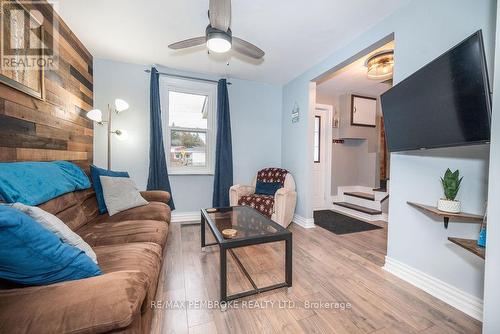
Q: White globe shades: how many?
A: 3